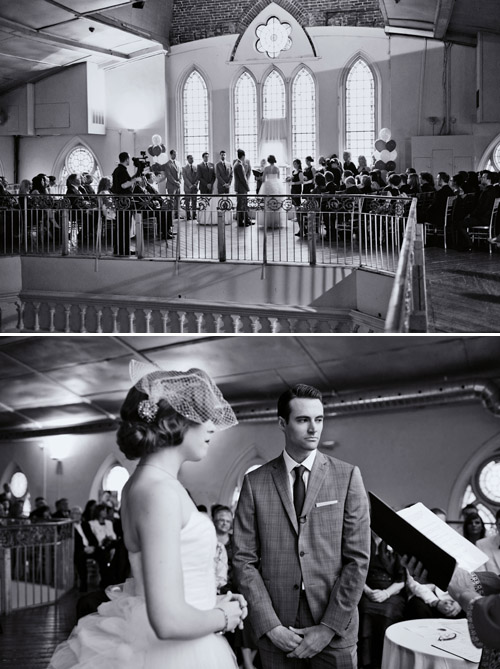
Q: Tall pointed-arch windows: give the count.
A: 5